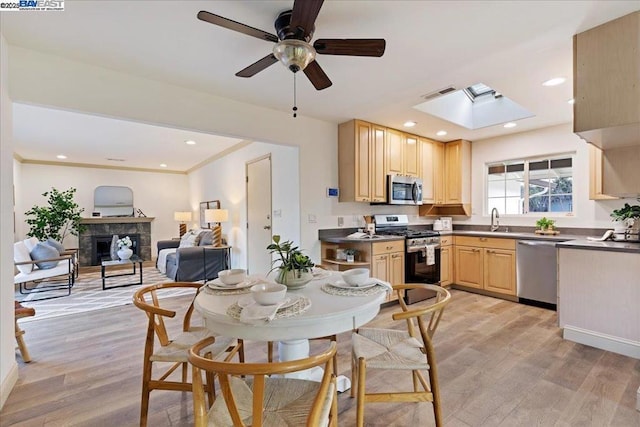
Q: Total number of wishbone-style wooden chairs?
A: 4